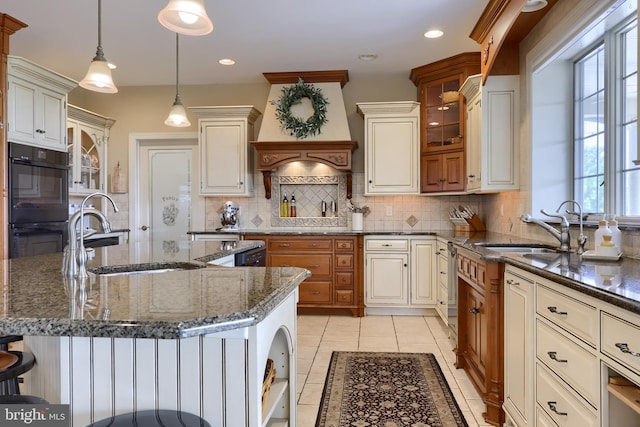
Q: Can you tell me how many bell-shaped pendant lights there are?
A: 3